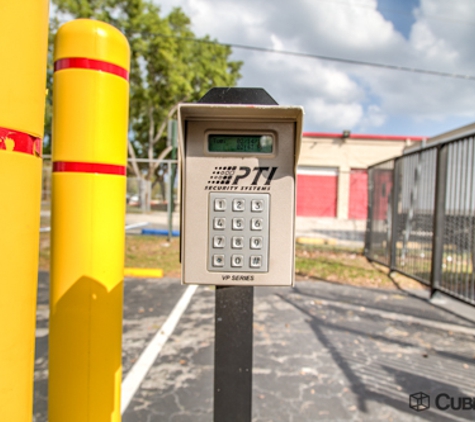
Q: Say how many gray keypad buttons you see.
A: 12